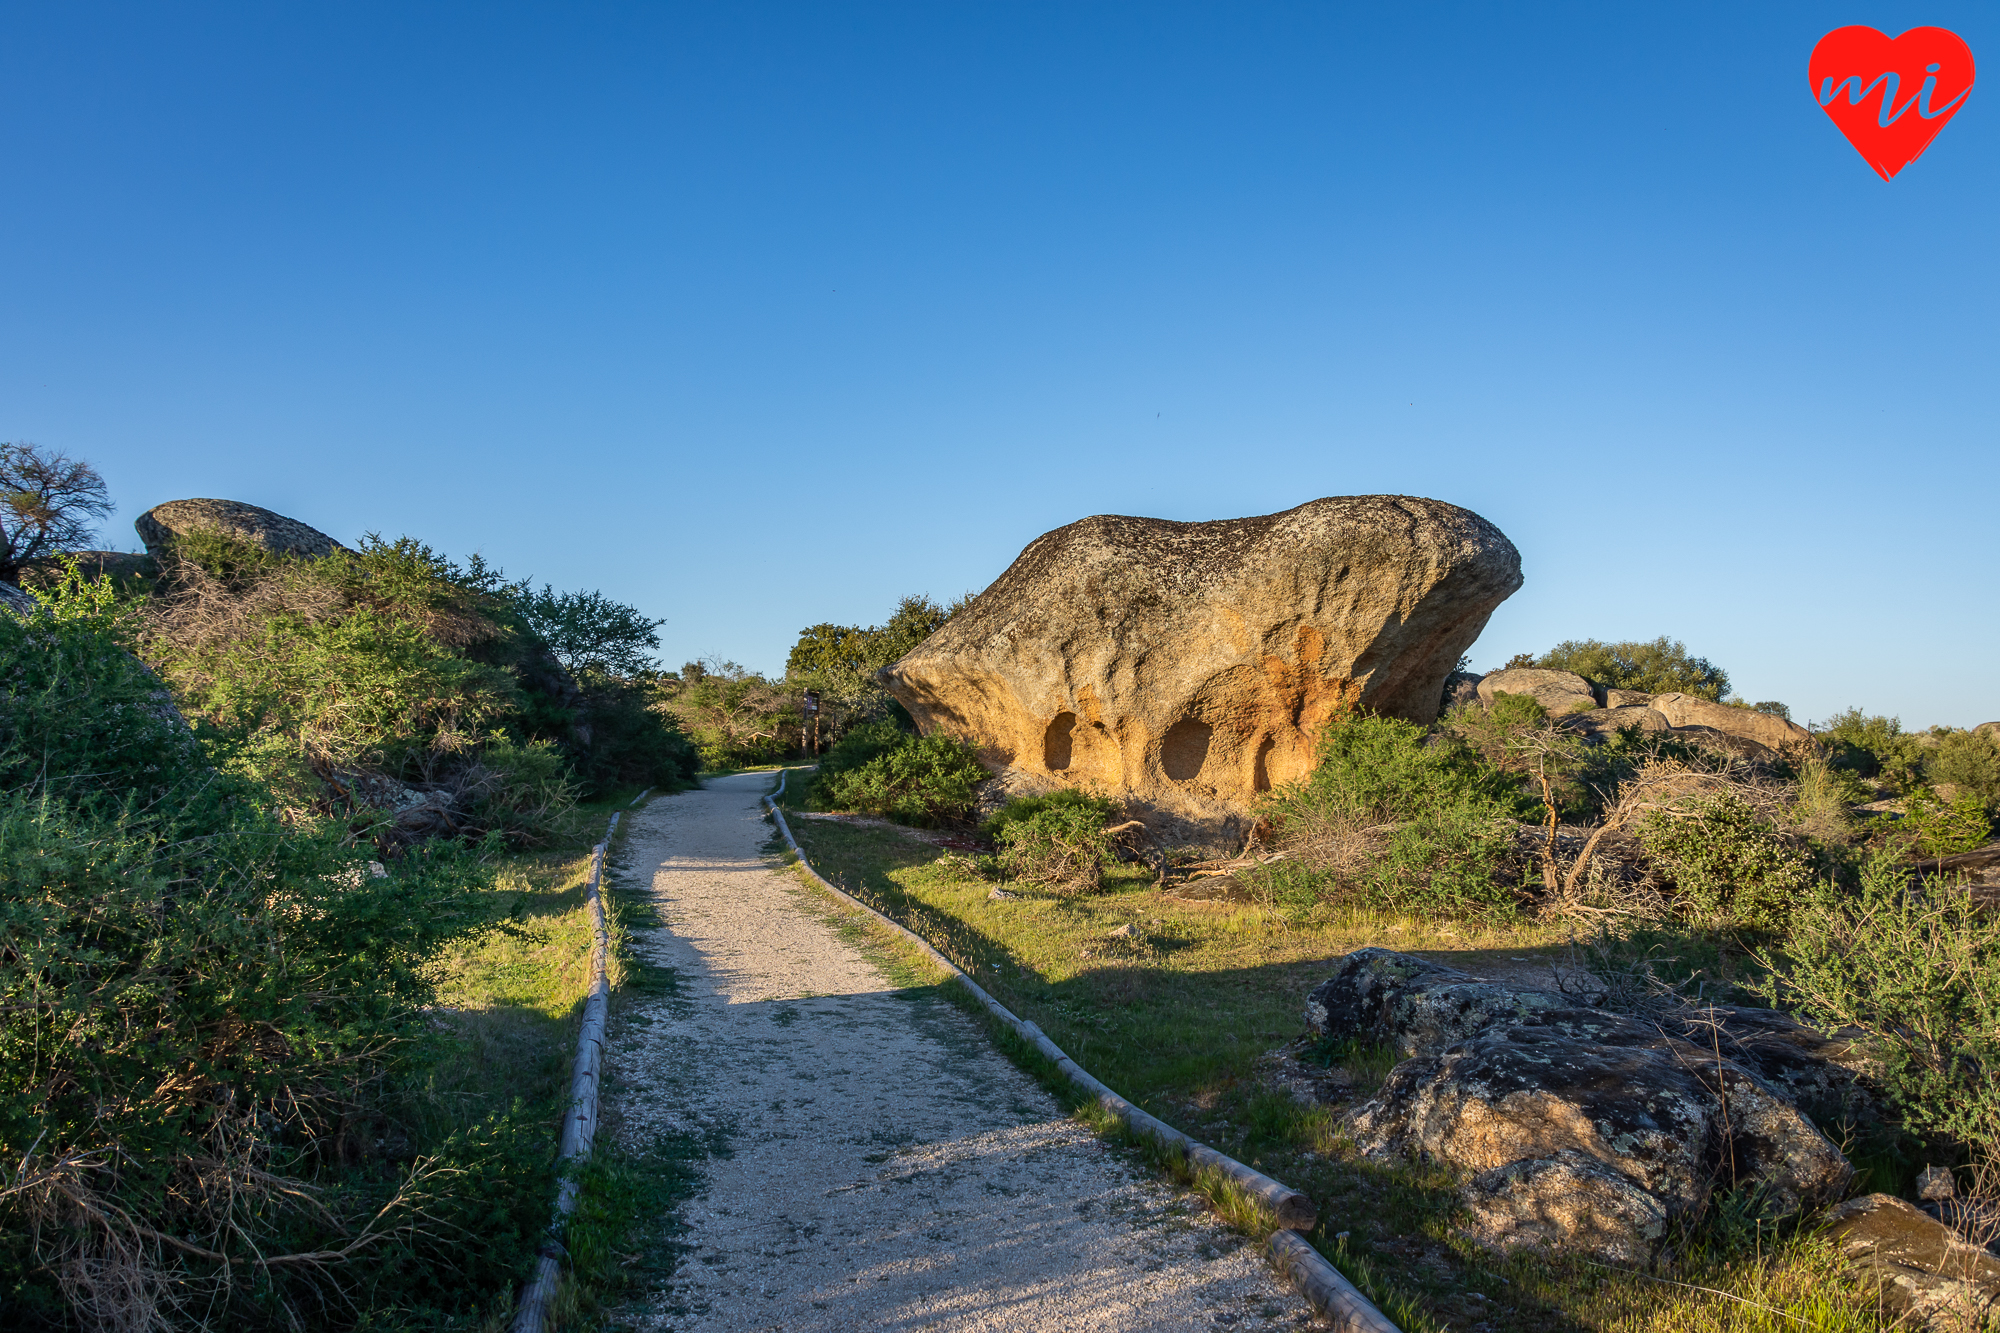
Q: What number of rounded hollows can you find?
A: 3